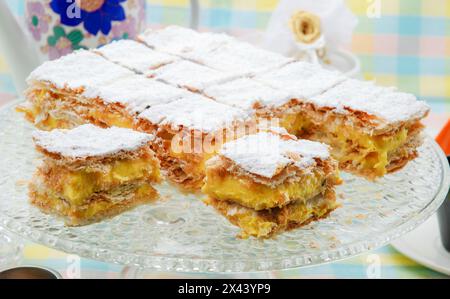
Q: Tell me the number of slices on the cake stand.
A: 12